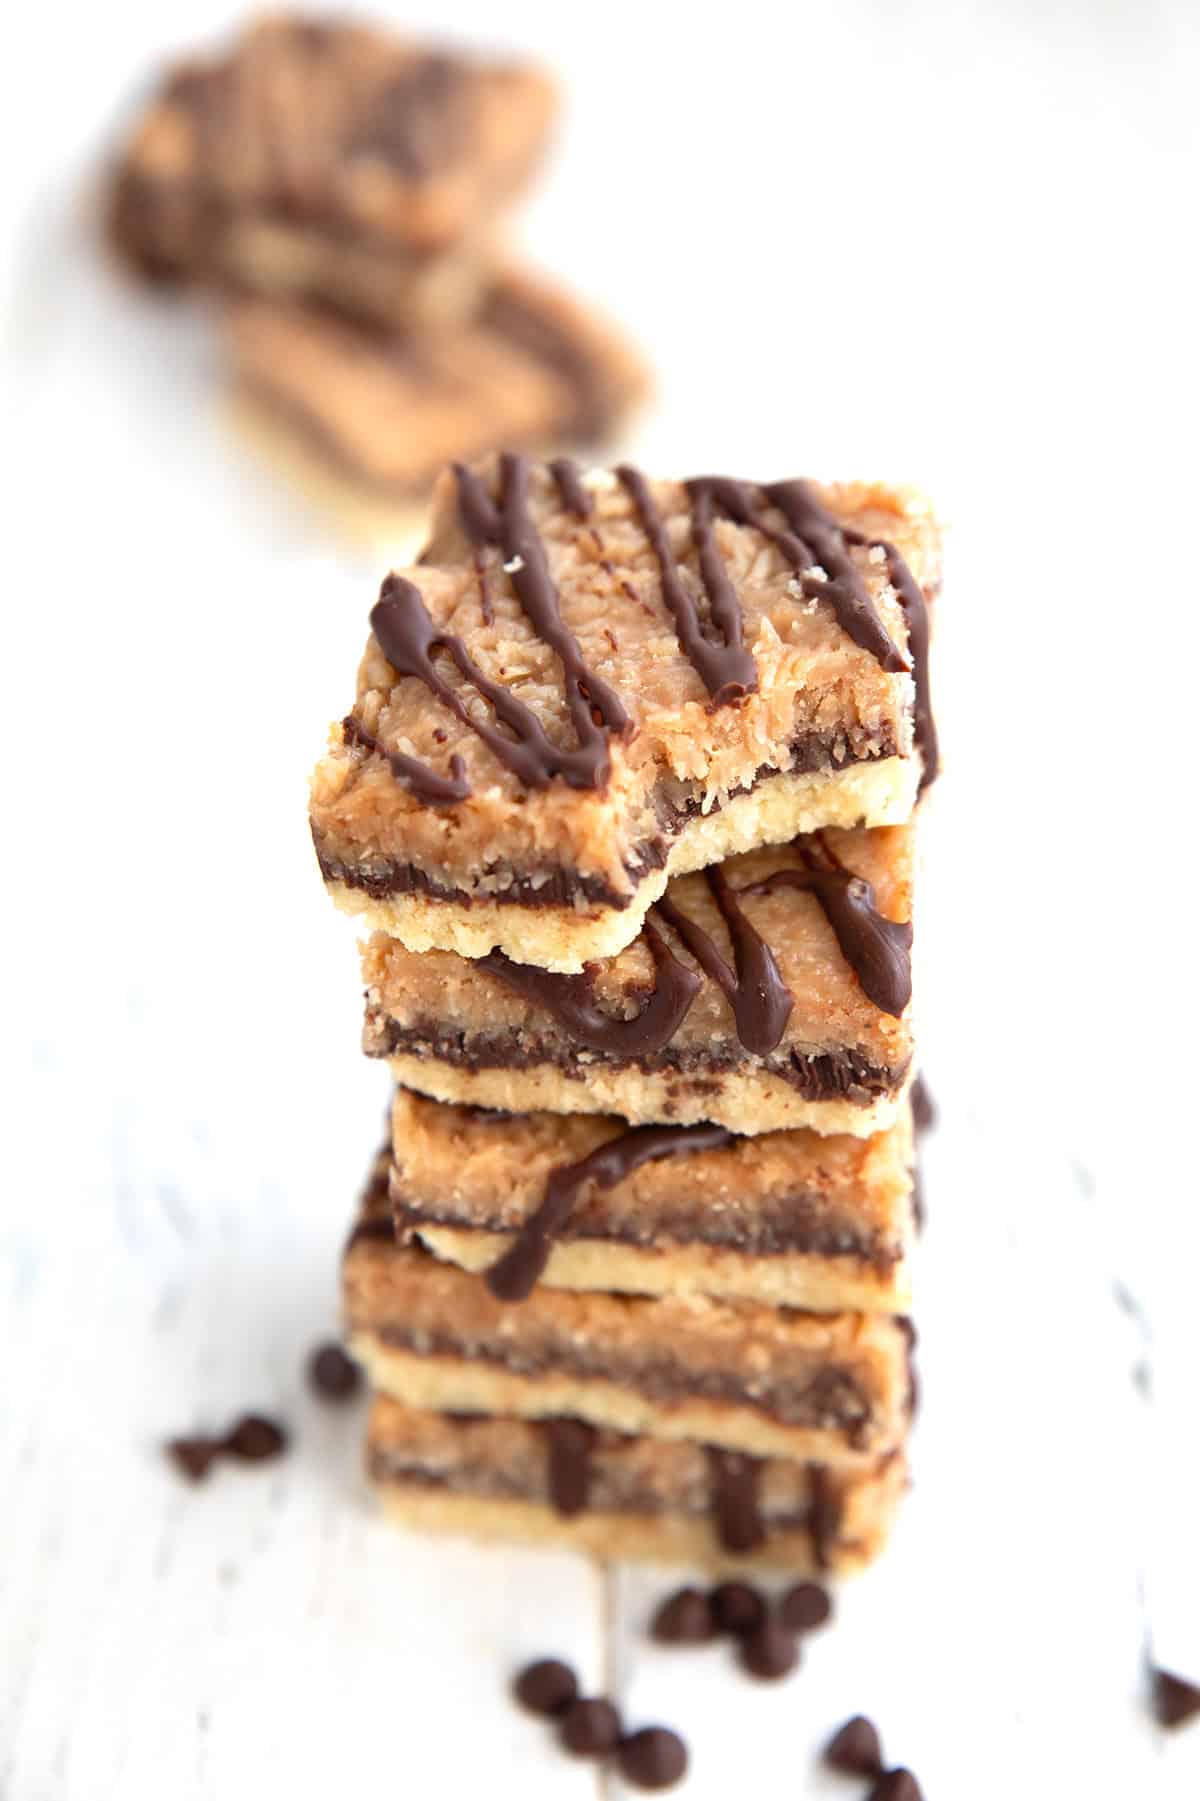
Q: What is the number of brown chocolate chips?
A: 13